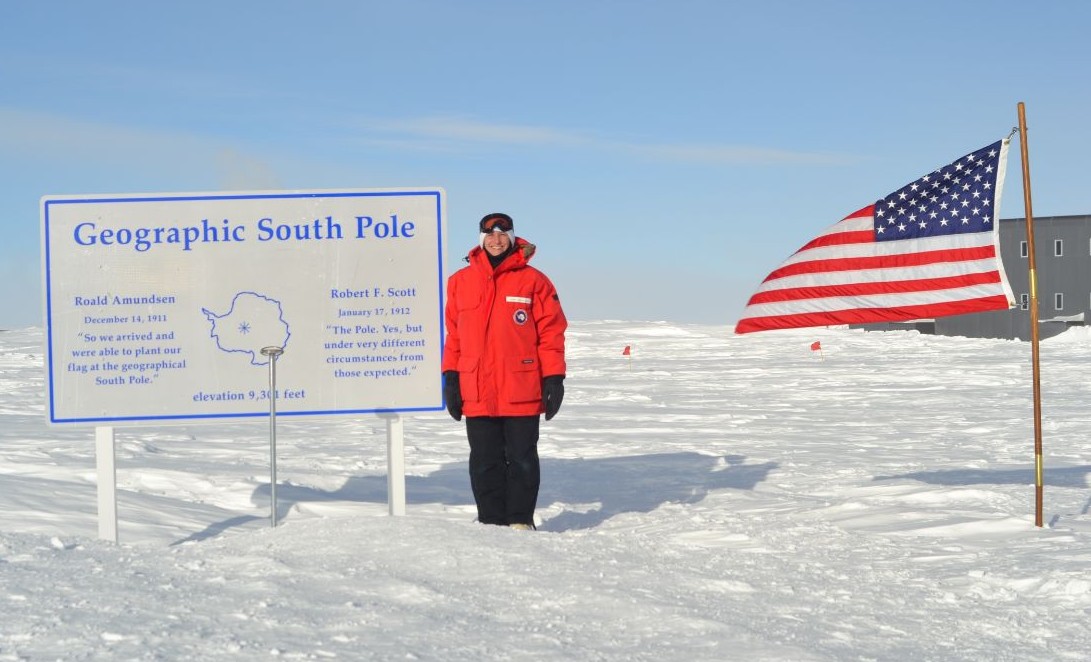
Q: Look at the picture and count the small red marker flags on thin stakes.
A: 2